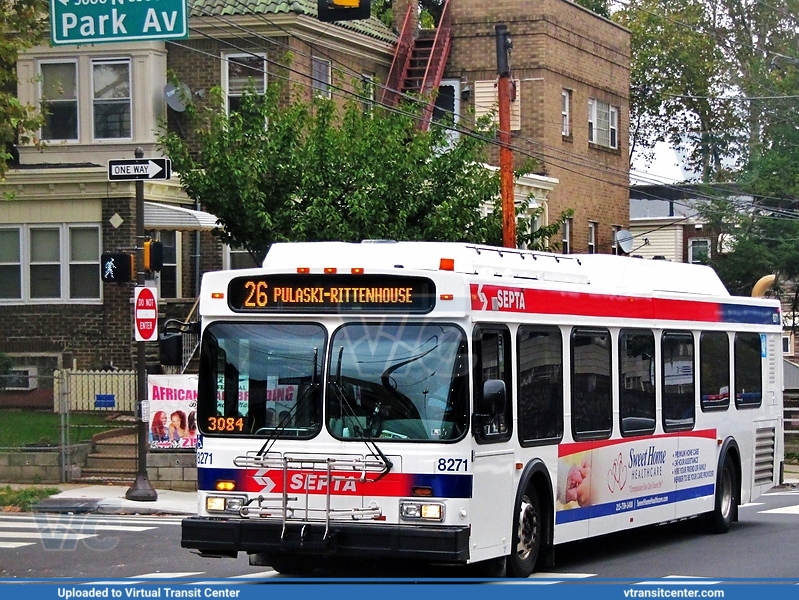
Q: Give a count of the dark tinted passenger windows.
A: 6